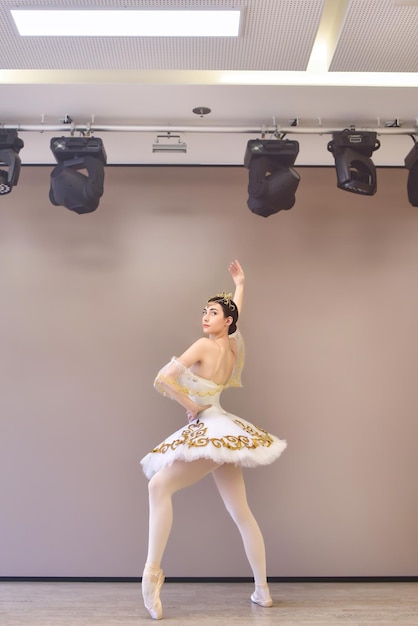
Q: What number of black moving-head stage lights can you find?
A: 5